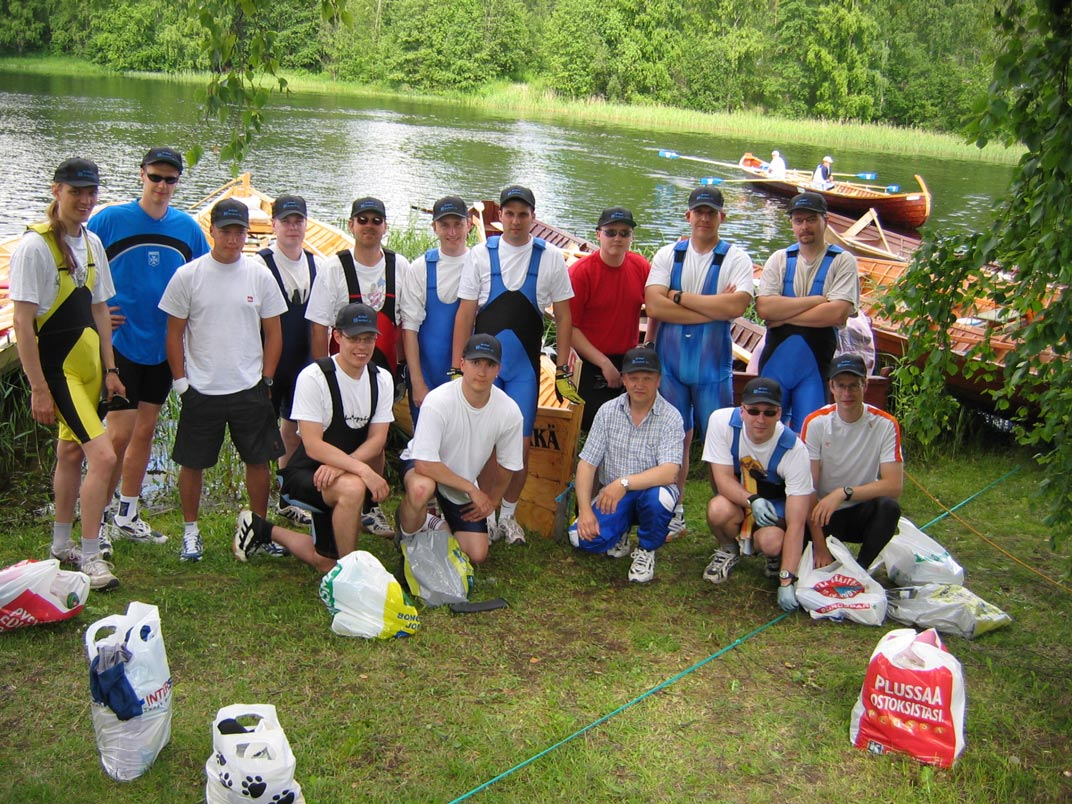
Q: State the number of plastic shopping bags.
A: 9